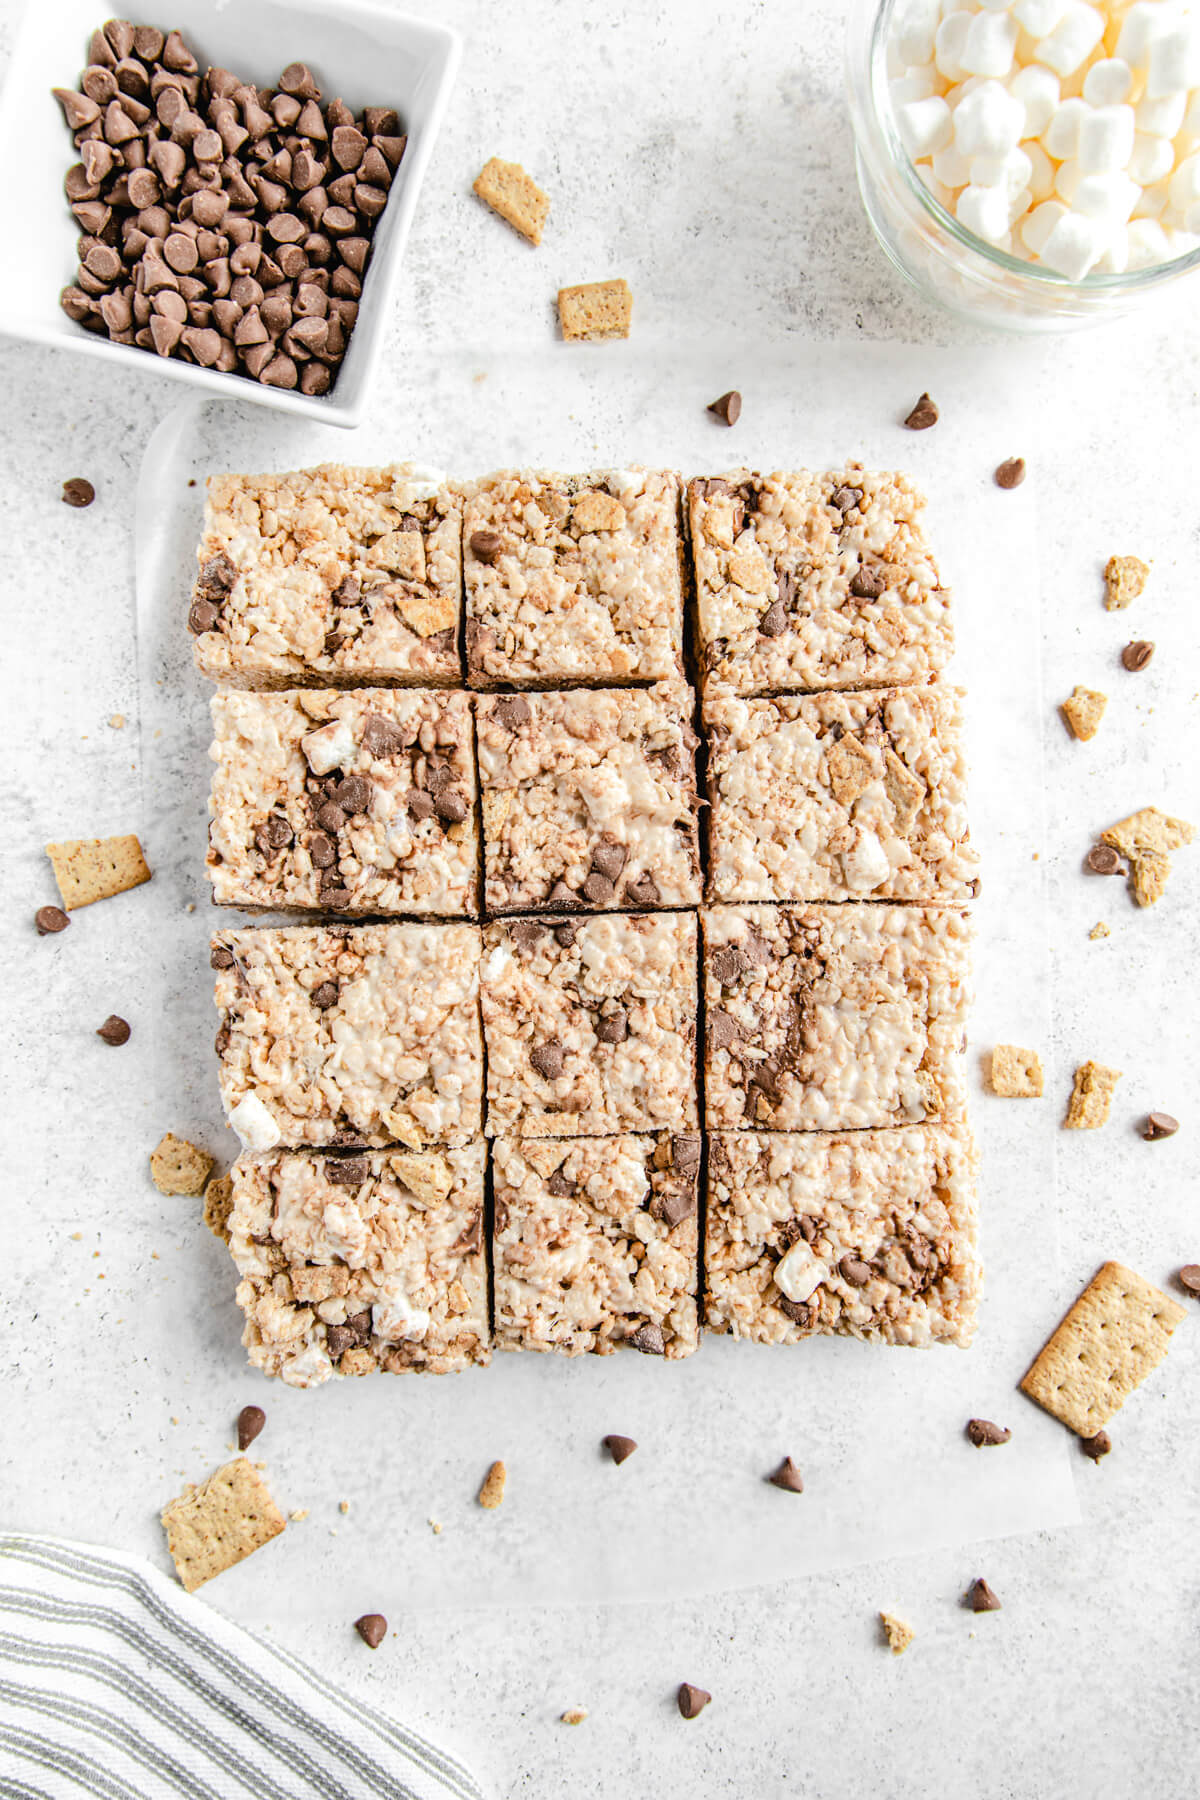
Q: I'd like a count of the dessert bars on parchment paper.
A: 12